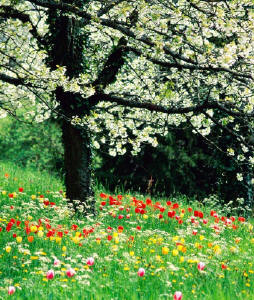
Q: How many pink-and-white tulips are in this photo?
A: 8